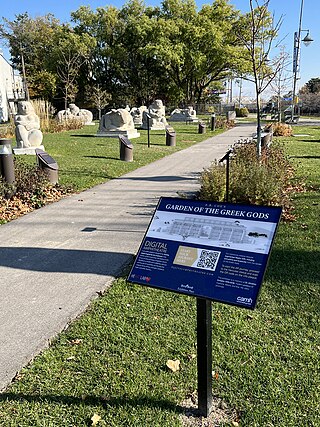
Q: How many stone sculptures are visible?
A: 6